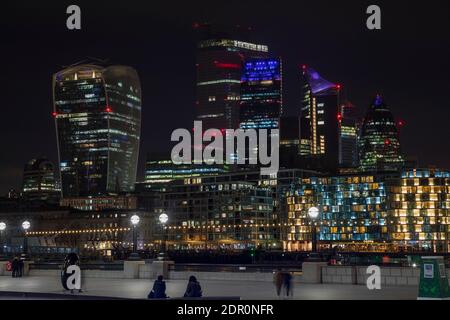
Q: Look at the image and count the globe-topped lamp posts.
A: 5